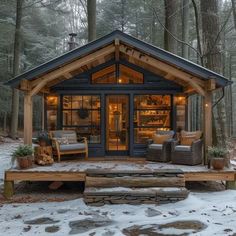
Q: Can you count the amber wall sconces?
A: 2